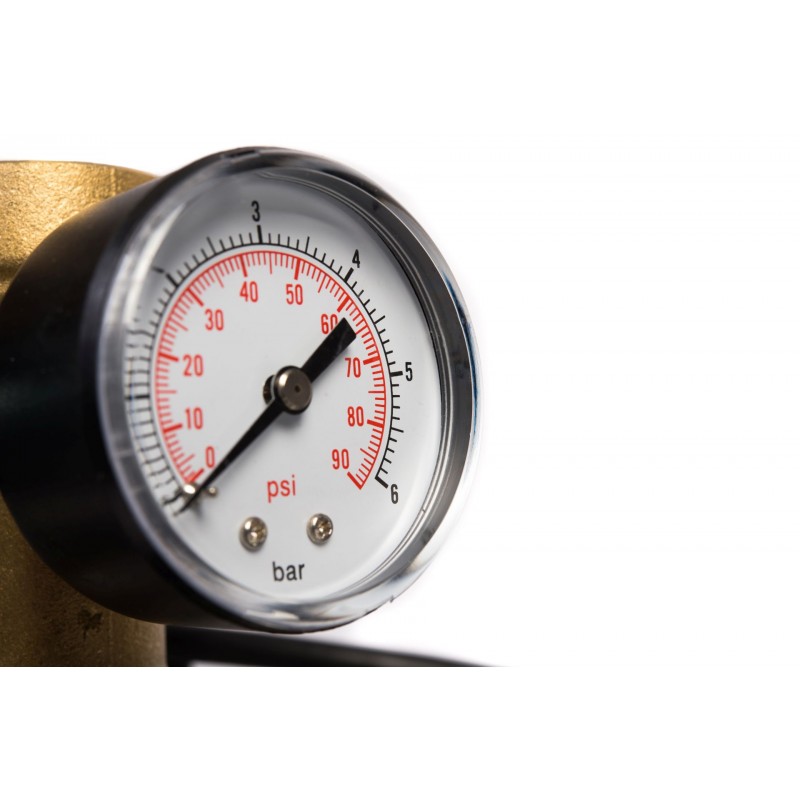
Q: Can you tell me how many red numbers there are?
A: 10